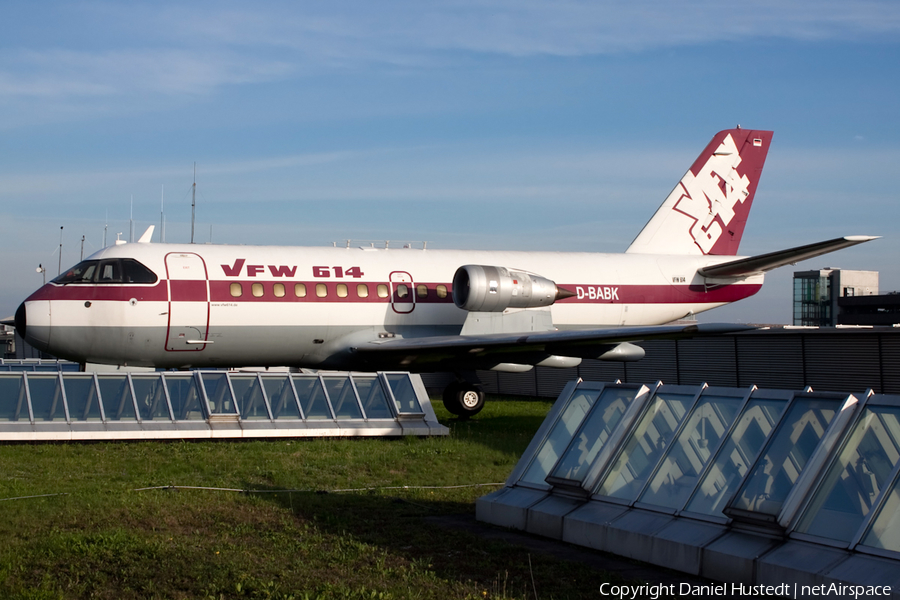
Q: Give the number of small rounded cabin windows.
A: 11